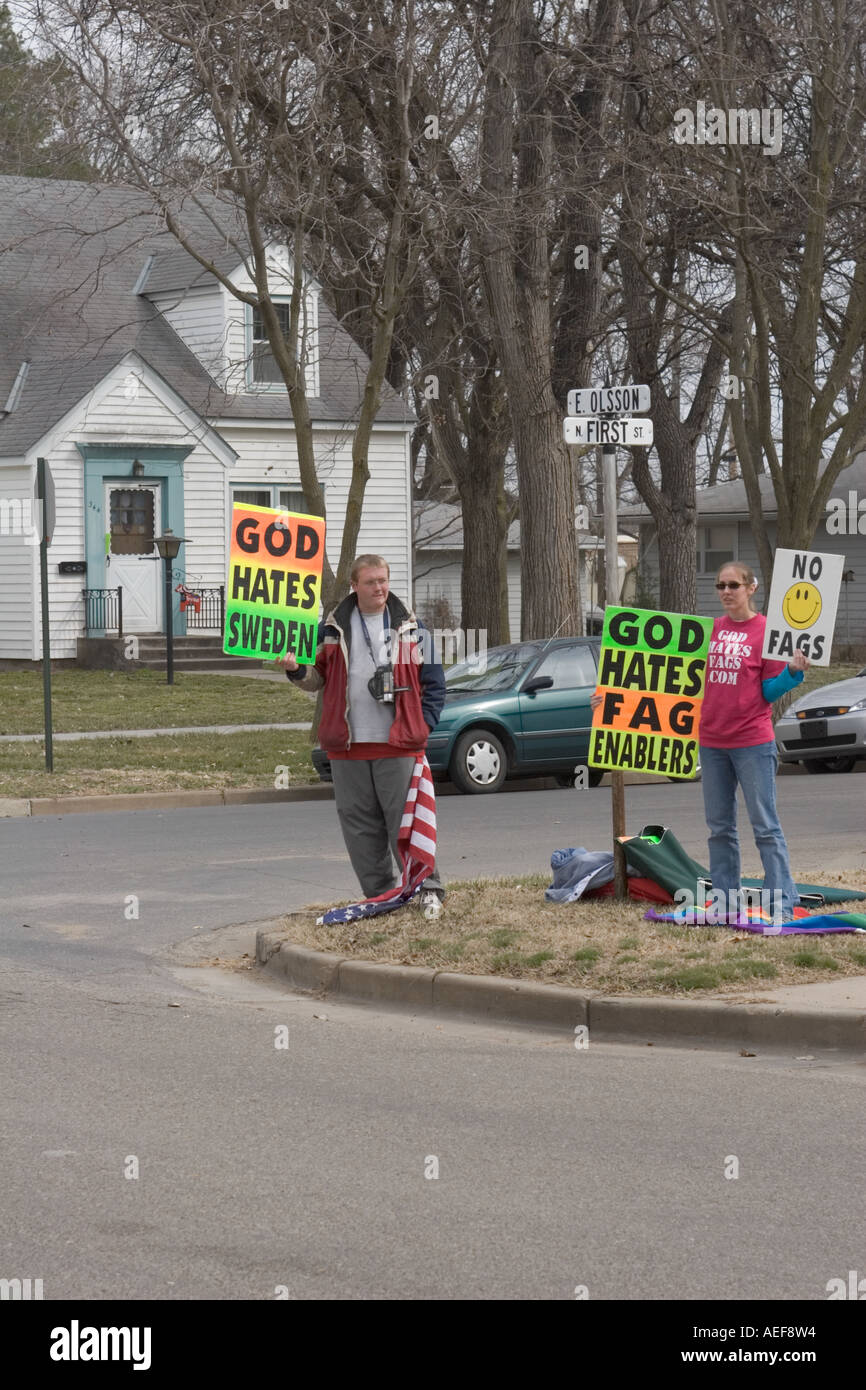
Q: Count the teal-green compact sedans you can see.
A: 1